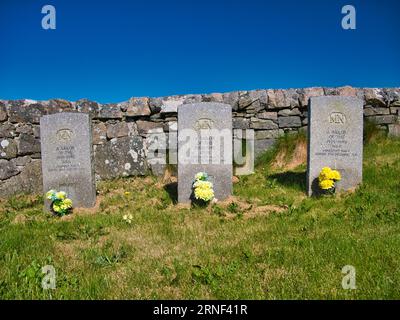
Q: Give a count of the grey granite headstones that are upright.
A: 3